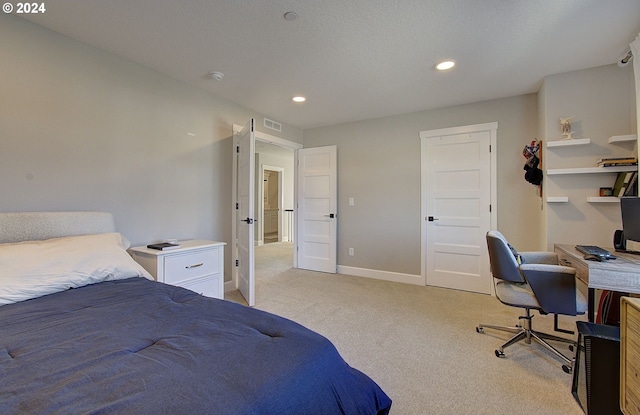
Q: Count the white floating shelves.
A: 5